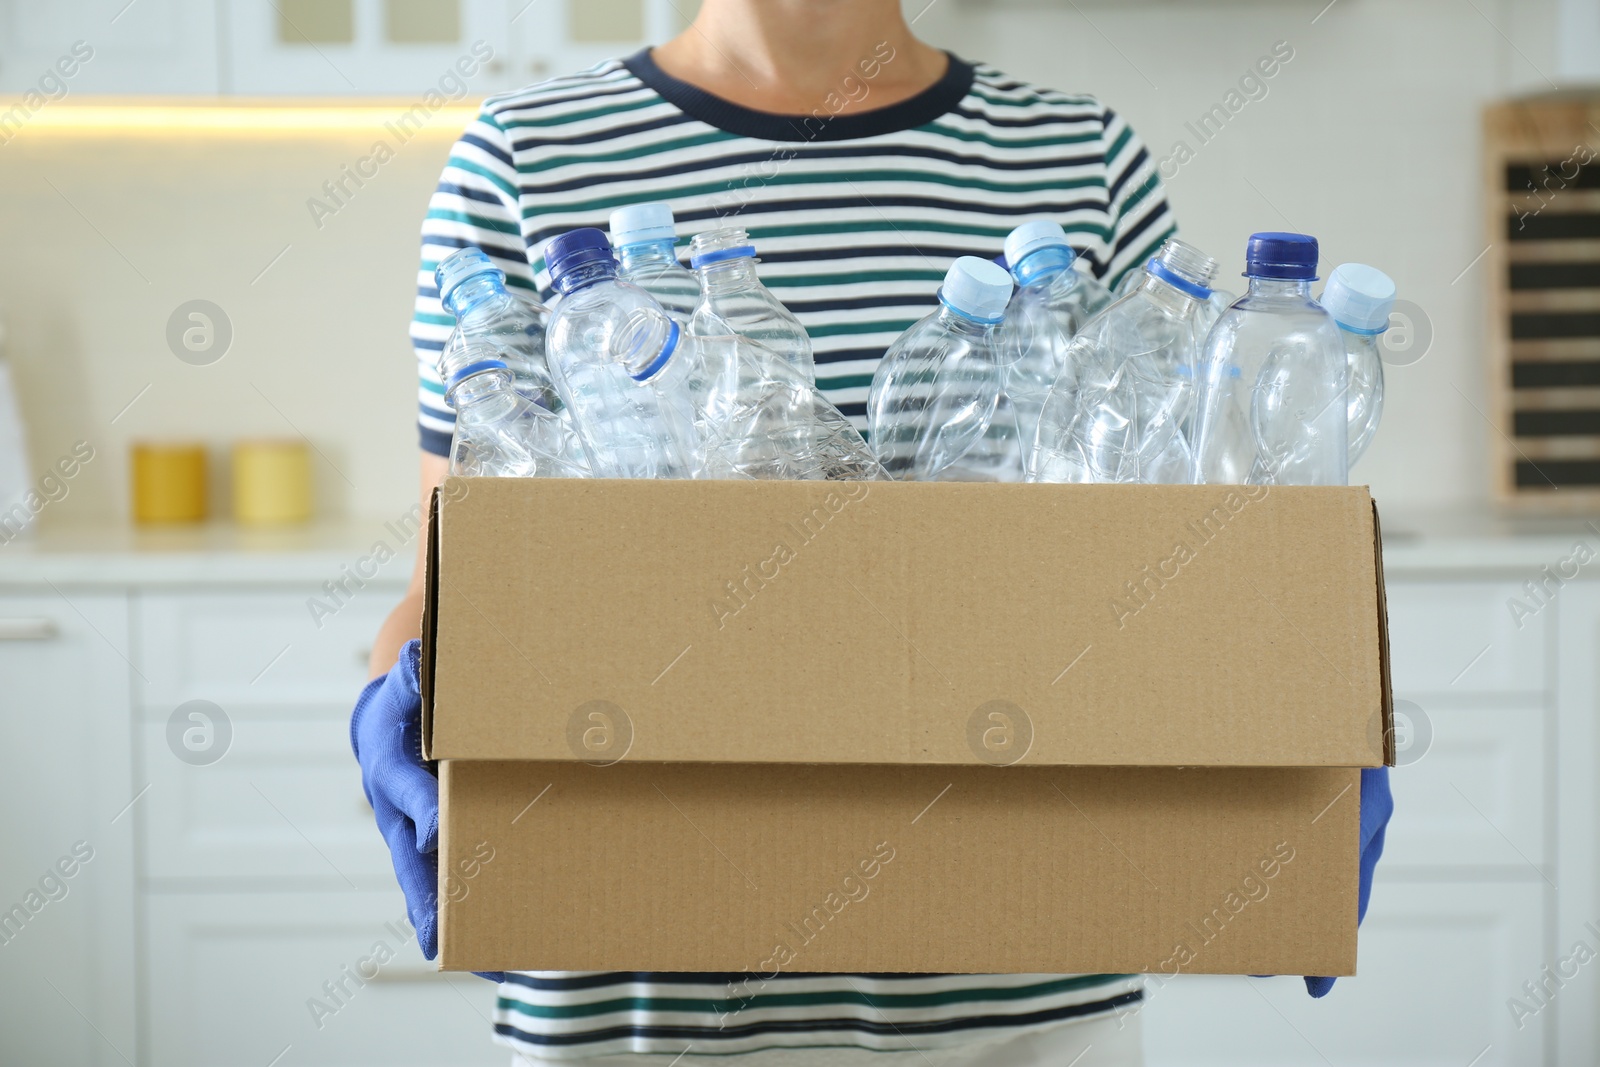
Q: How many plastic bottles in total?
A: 11